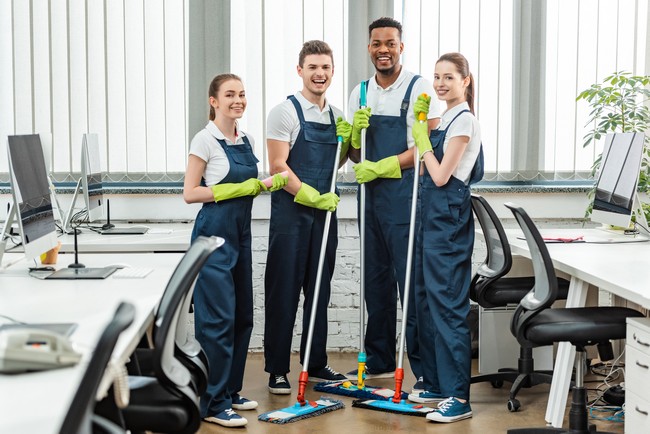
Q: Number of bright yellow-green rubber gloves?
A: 8